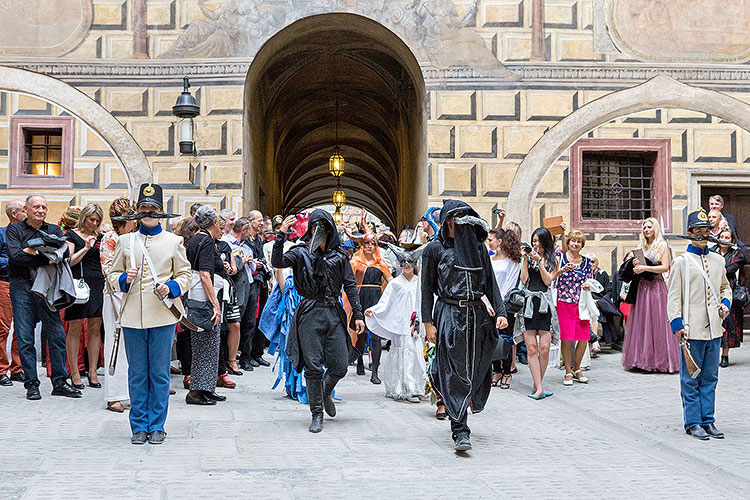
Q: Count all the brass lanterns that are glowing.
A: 3